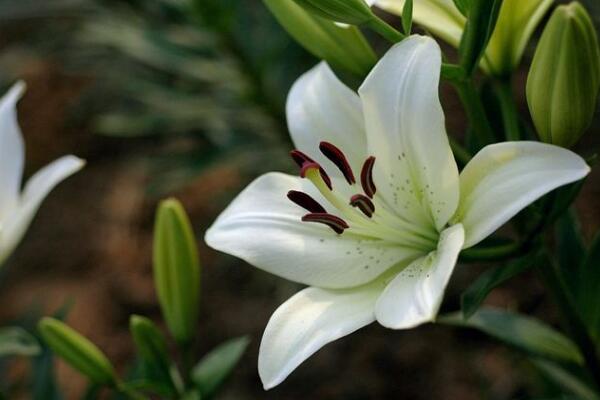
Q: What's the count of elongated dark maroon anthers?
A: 6